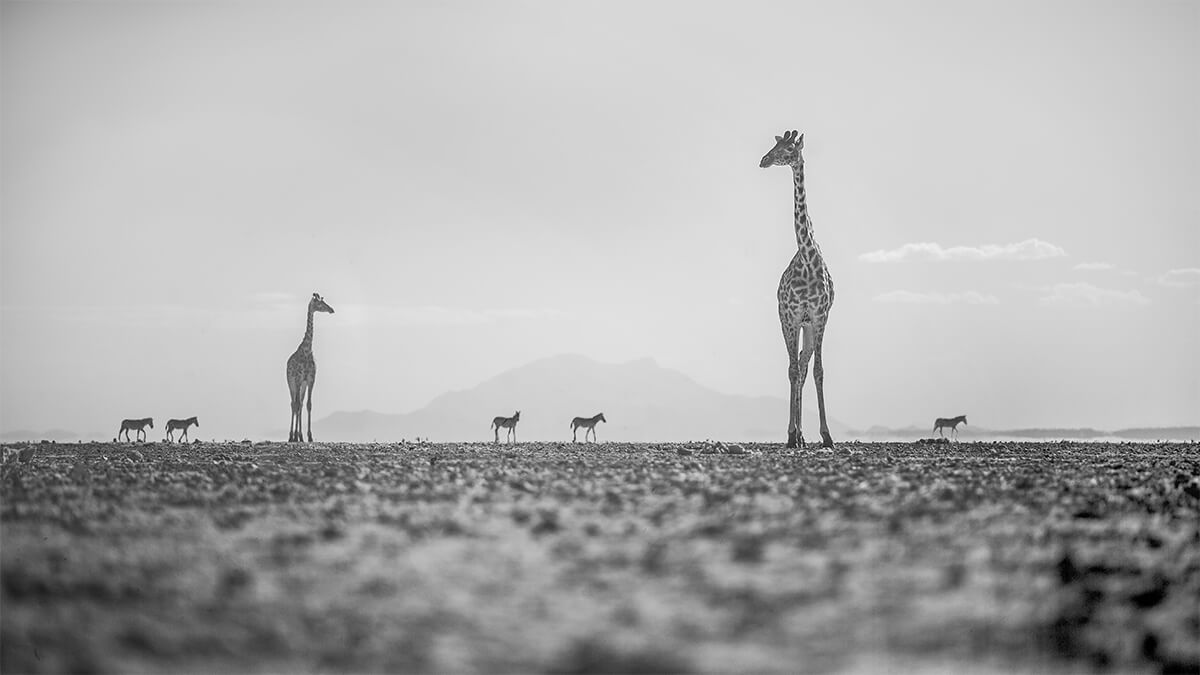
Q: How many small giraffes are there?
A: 1